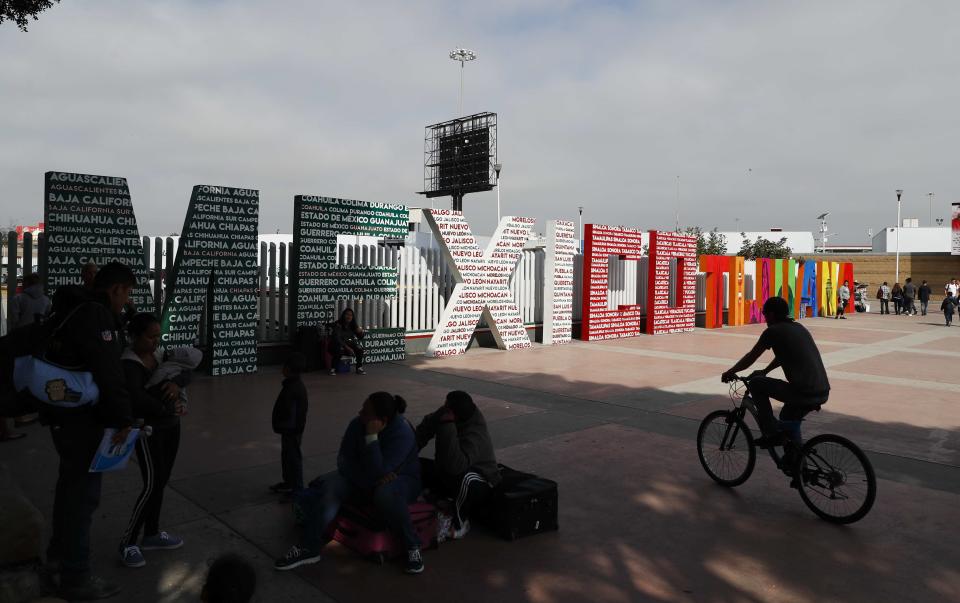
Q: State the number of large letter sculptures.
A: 13